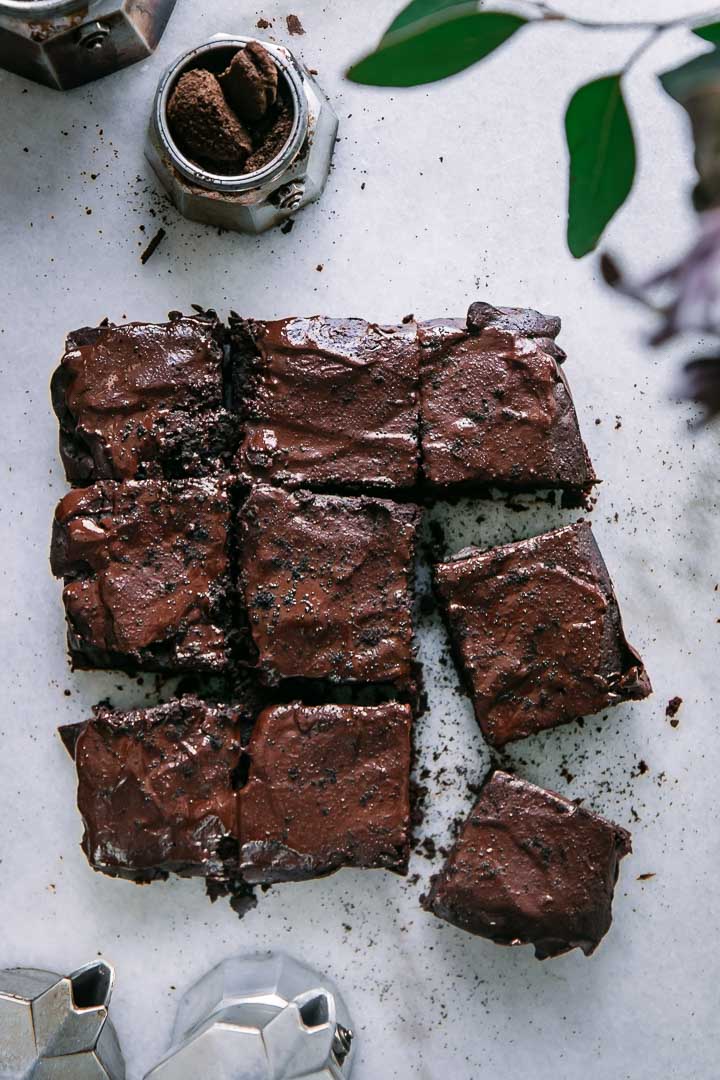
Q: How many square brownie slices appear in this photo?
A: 9